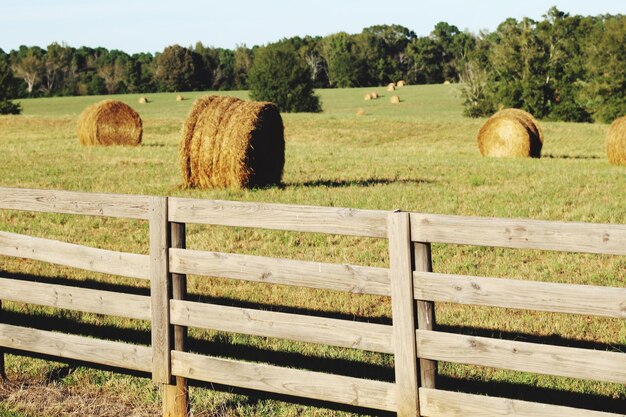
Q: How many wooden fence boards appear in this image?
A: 12